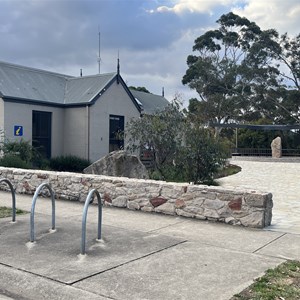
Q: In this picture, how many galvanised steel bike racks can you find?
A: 3